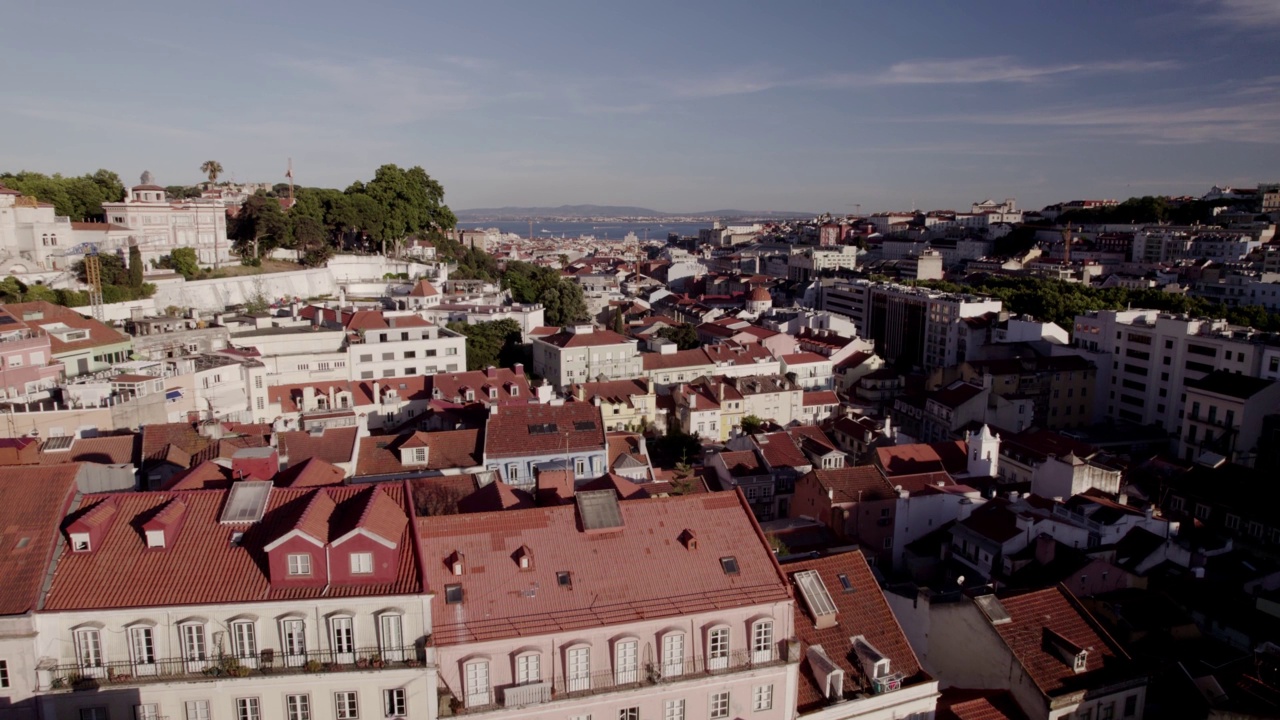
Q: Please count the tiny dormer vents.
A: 3